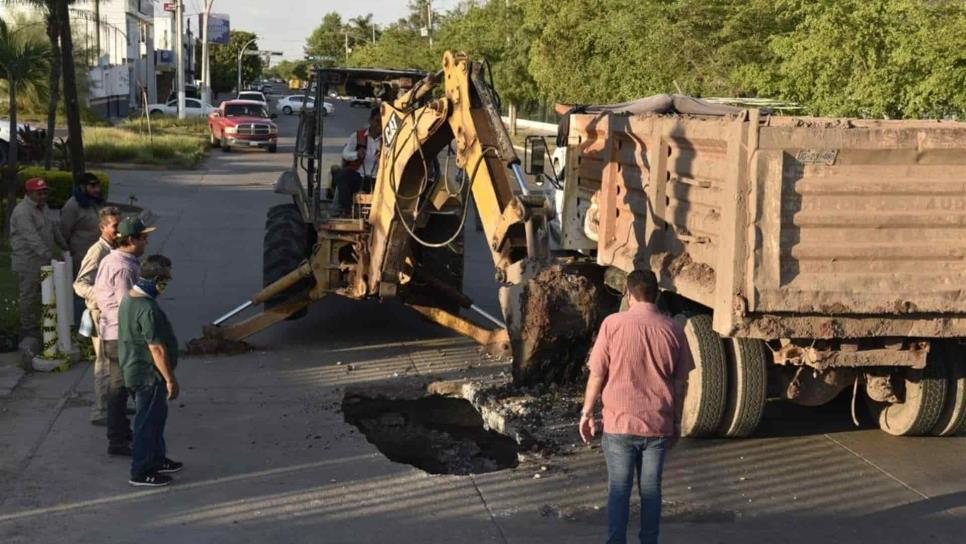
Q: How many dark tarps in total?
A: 1